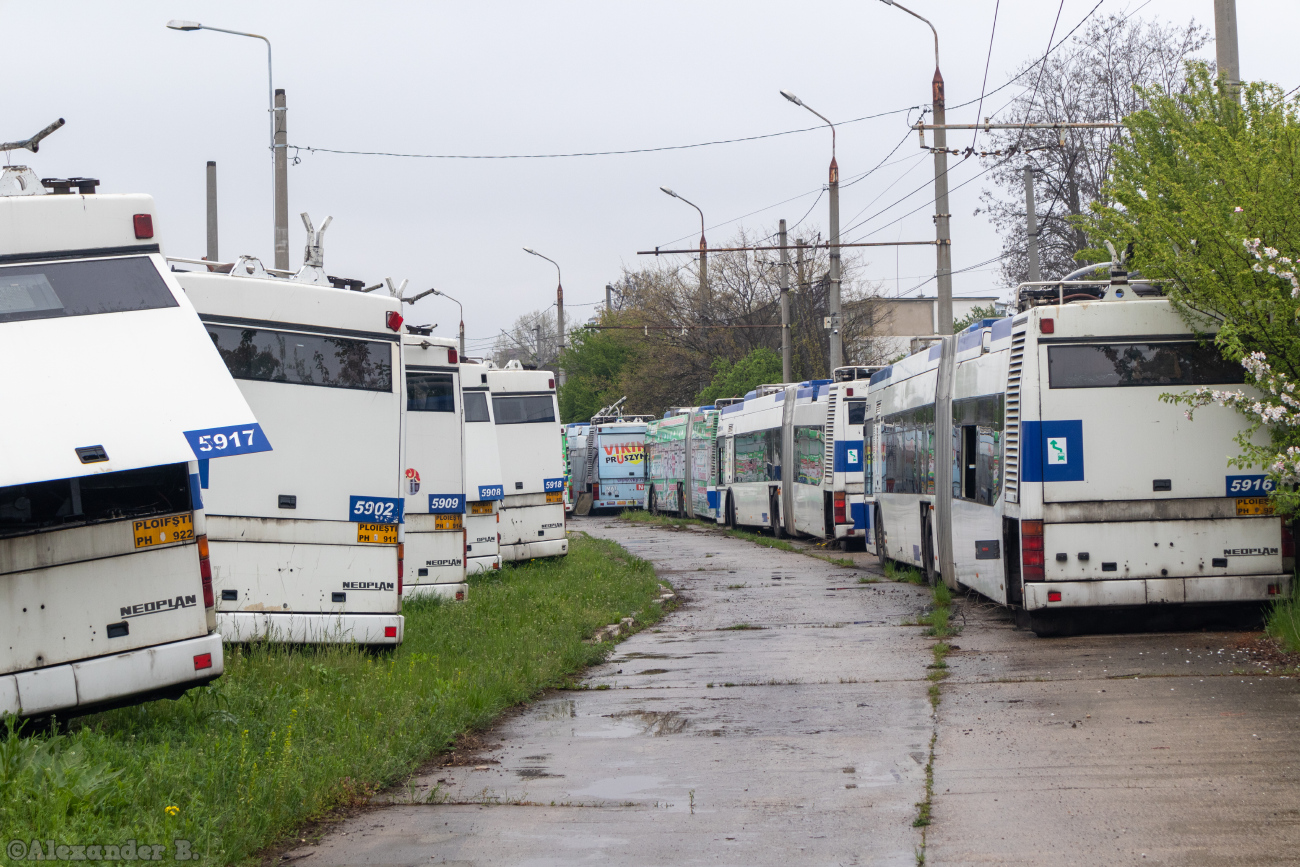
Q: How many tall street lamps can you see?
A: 6